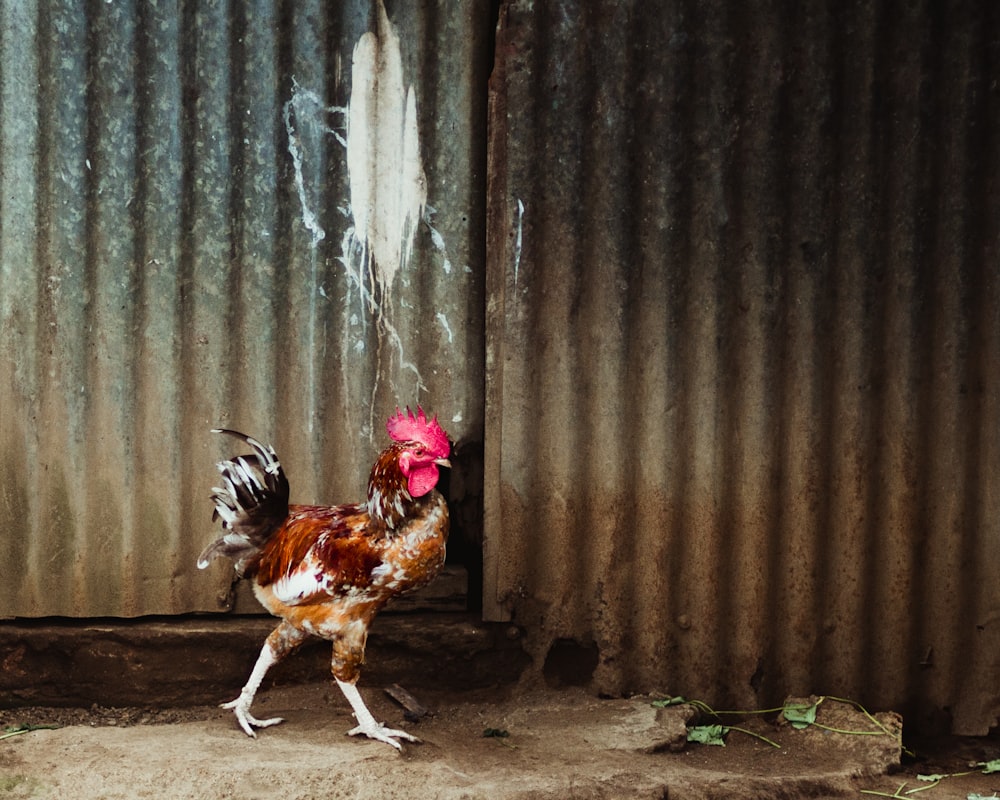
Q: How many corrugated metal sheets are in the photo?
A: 2